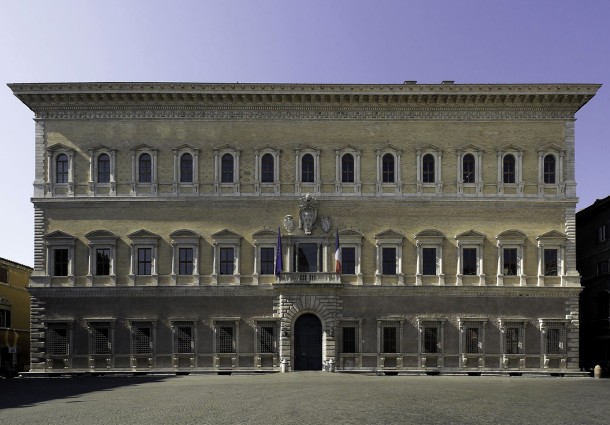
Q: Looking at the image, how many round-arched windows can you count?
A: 13